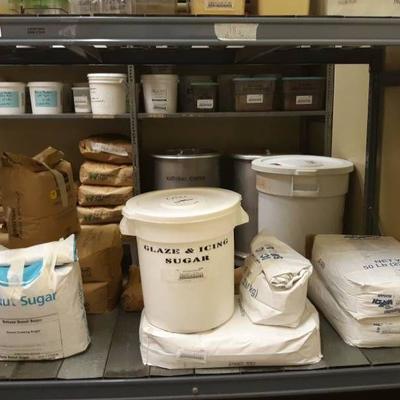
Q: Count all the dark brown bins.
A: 3